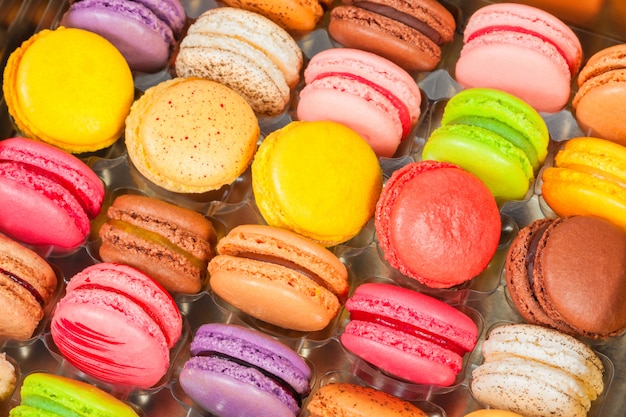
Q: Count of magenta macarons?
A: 3